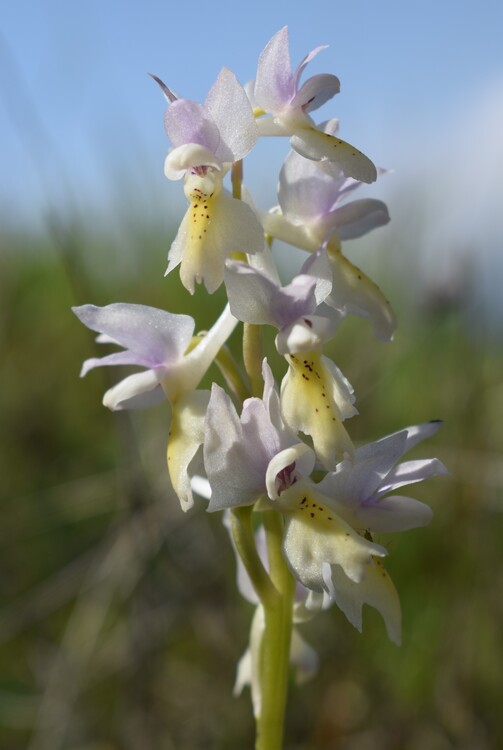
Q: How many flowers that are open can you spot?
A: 8